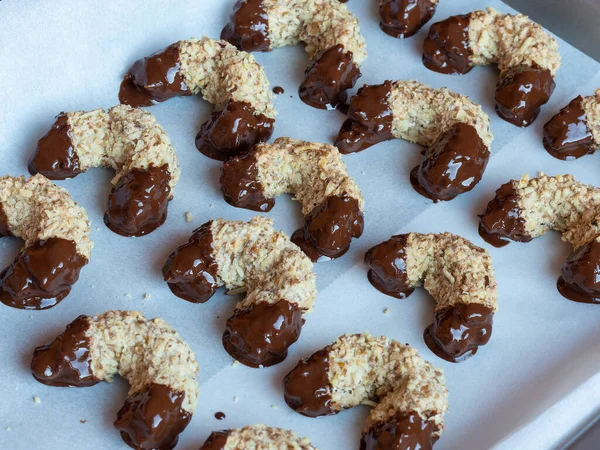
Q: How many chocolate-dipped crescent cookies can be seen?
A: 15